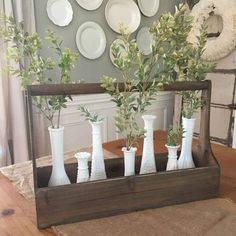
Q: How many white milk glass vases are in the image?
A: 7